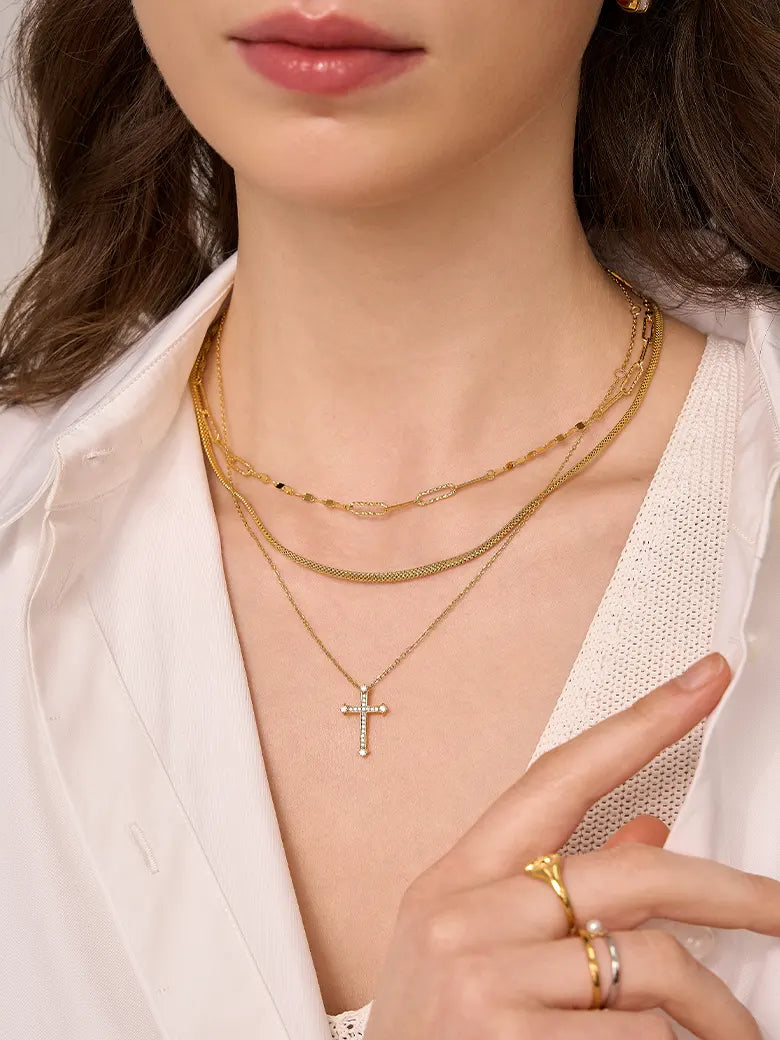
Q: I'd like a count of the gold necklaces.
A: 3